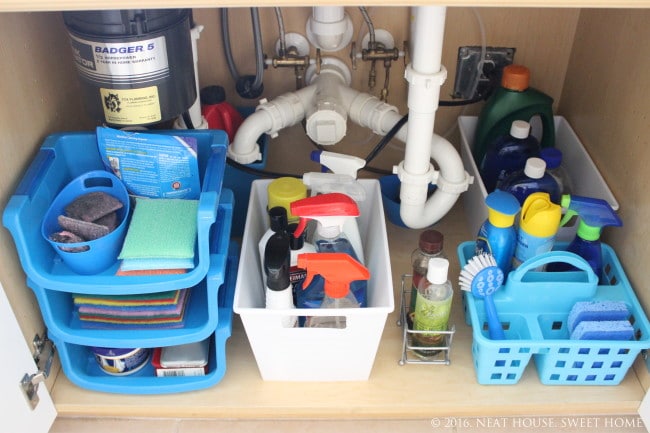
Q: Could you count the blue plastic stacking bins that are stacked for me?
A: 3